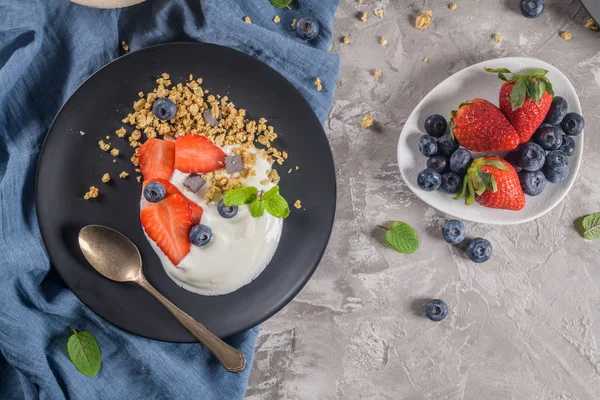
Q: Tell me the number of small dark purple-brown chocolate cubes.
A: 3